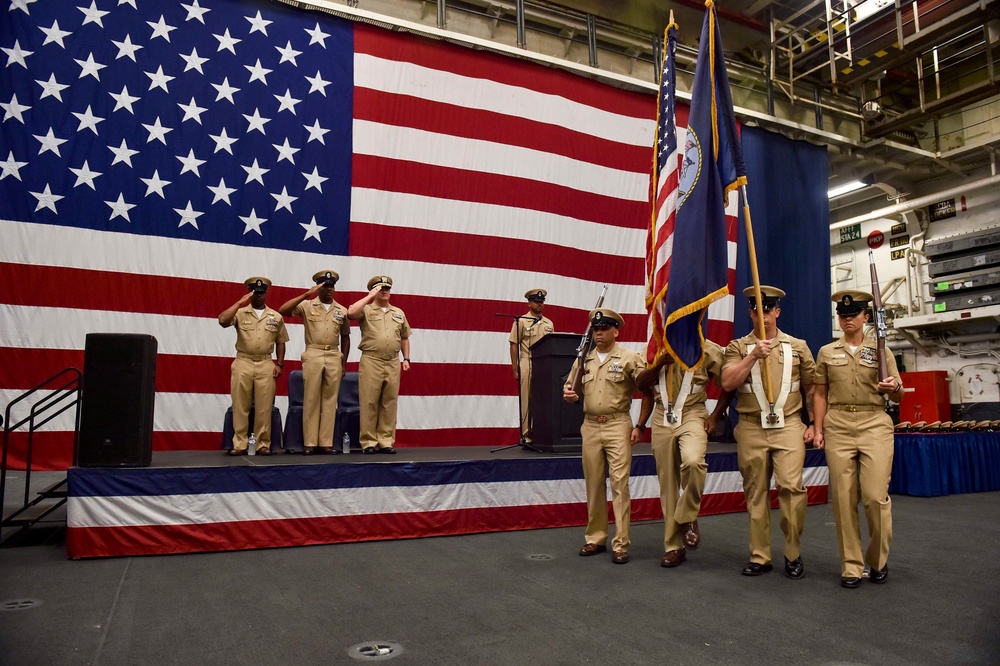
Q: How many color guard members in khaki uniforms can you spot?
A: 4